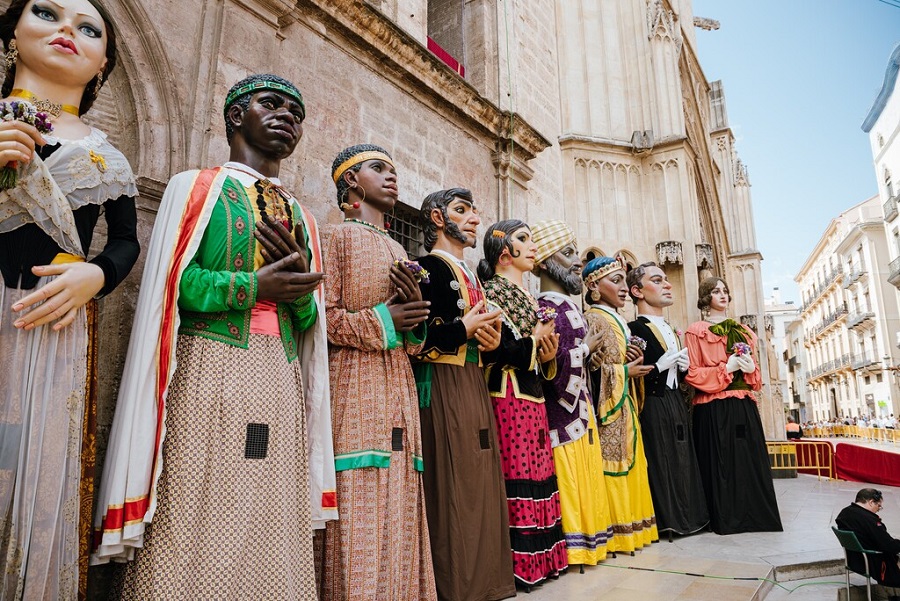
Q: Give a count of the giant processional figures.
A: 9